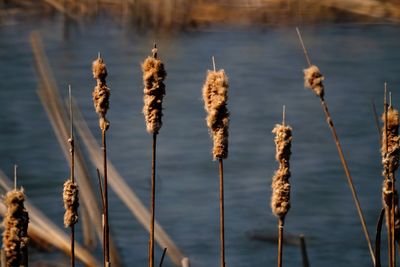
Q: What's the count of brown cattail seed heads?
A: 8